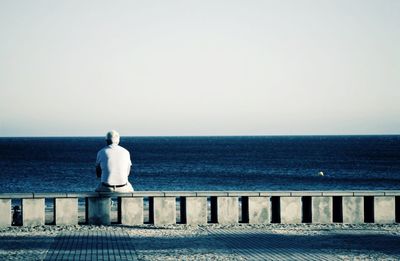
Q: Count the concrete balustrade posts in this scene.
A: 13